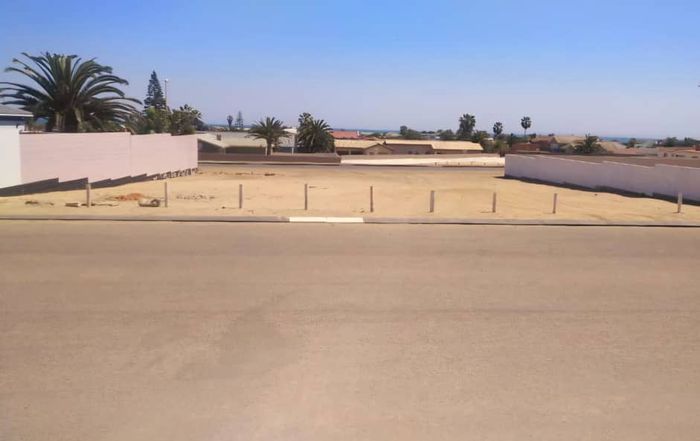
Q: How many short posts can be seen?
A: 9